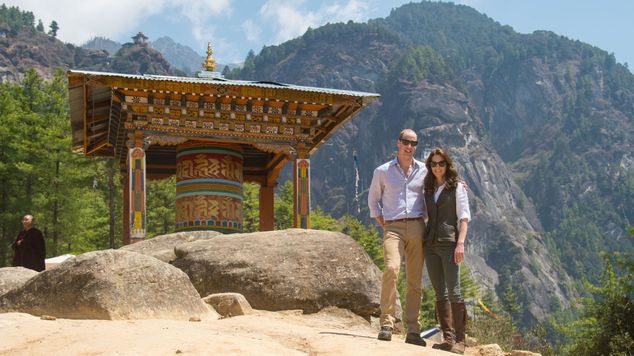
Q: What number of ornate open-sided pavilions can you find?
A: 1